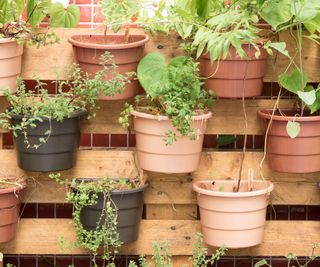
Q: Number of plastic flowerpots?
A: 9